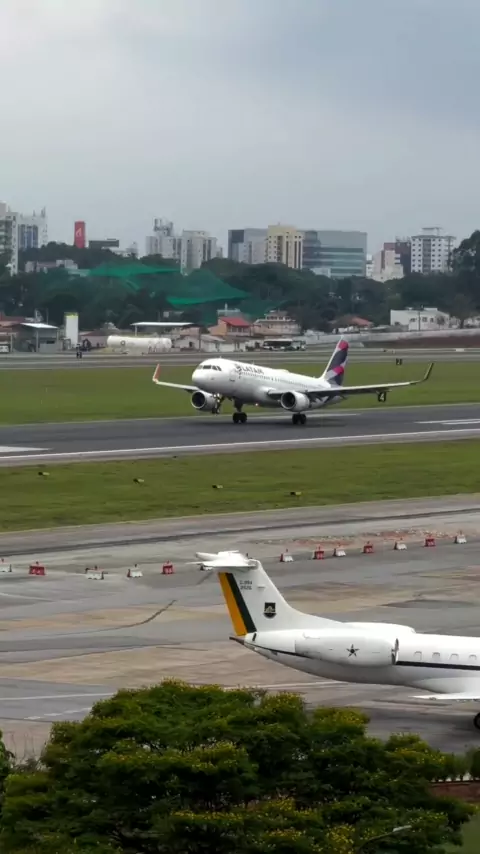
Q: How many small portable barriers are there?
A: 13